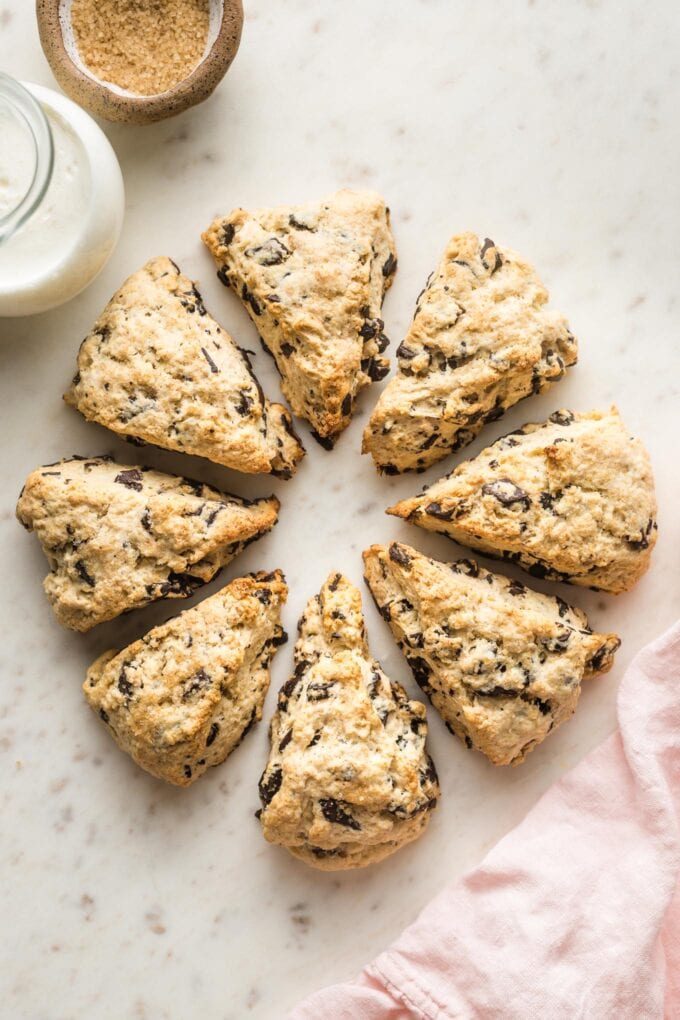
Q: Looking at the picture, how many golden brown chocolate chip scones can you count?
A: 8